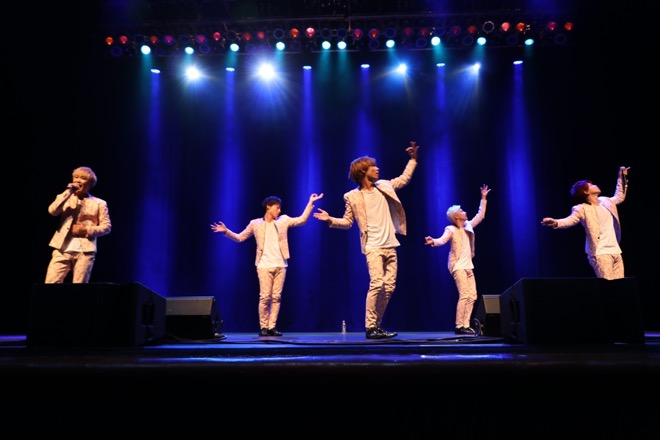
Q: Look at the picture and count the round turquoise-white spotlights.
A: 10